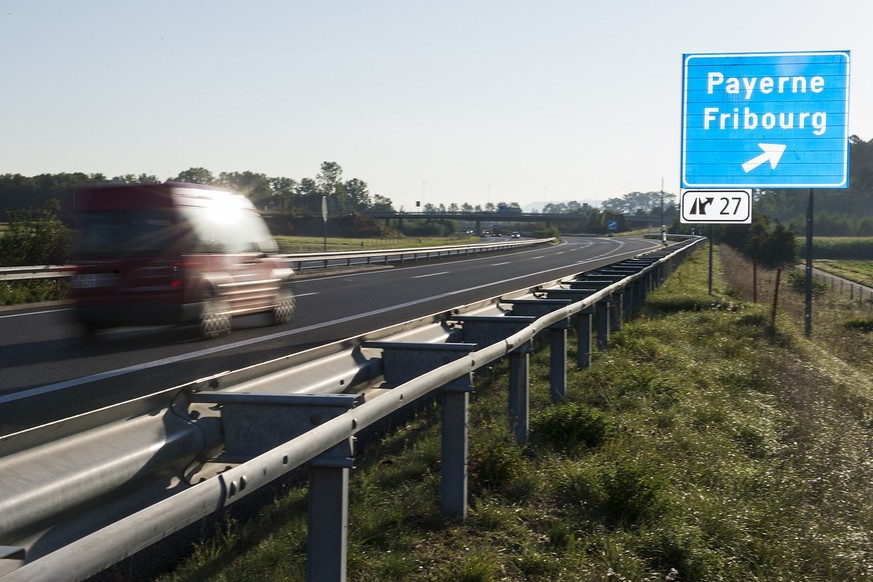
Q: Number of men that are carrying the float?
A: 0